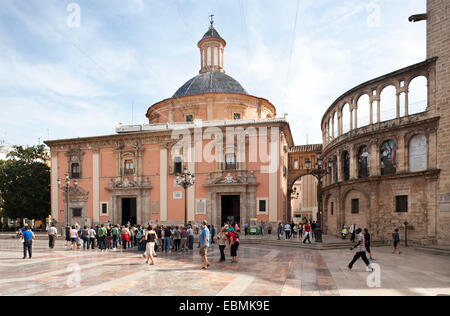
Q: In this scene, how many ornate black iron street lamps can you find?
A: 3